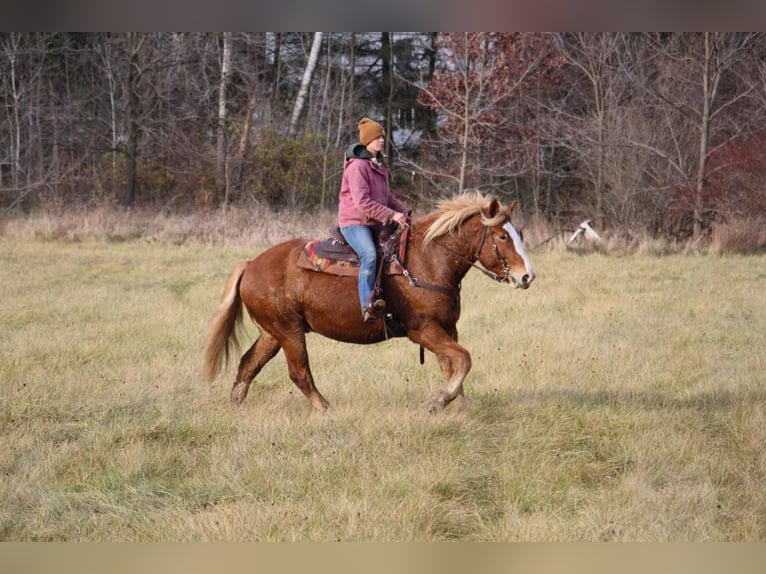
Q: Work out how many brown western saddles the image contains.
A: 1